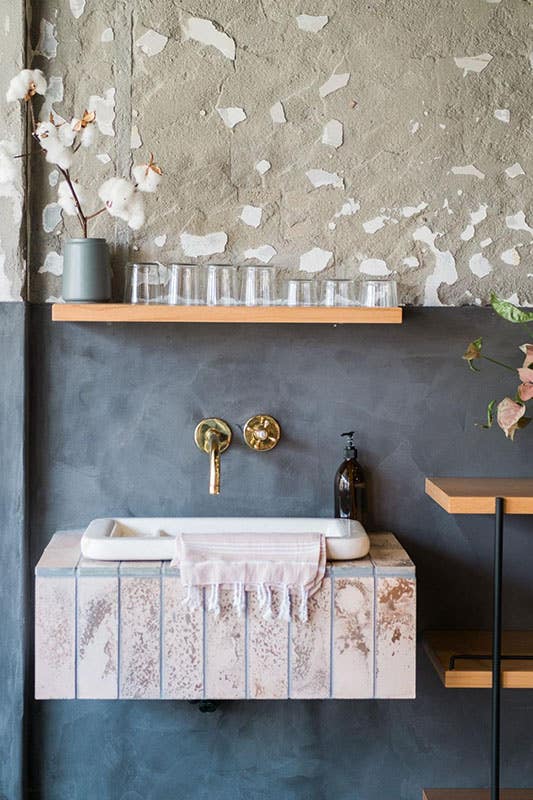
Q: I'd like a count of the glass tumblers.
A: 7